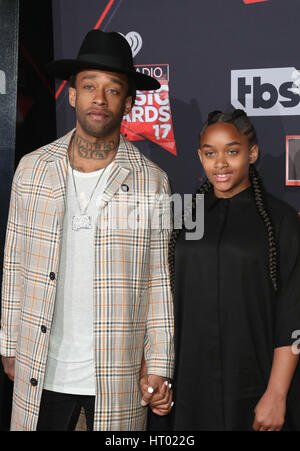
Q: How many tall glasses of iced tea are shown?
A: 0